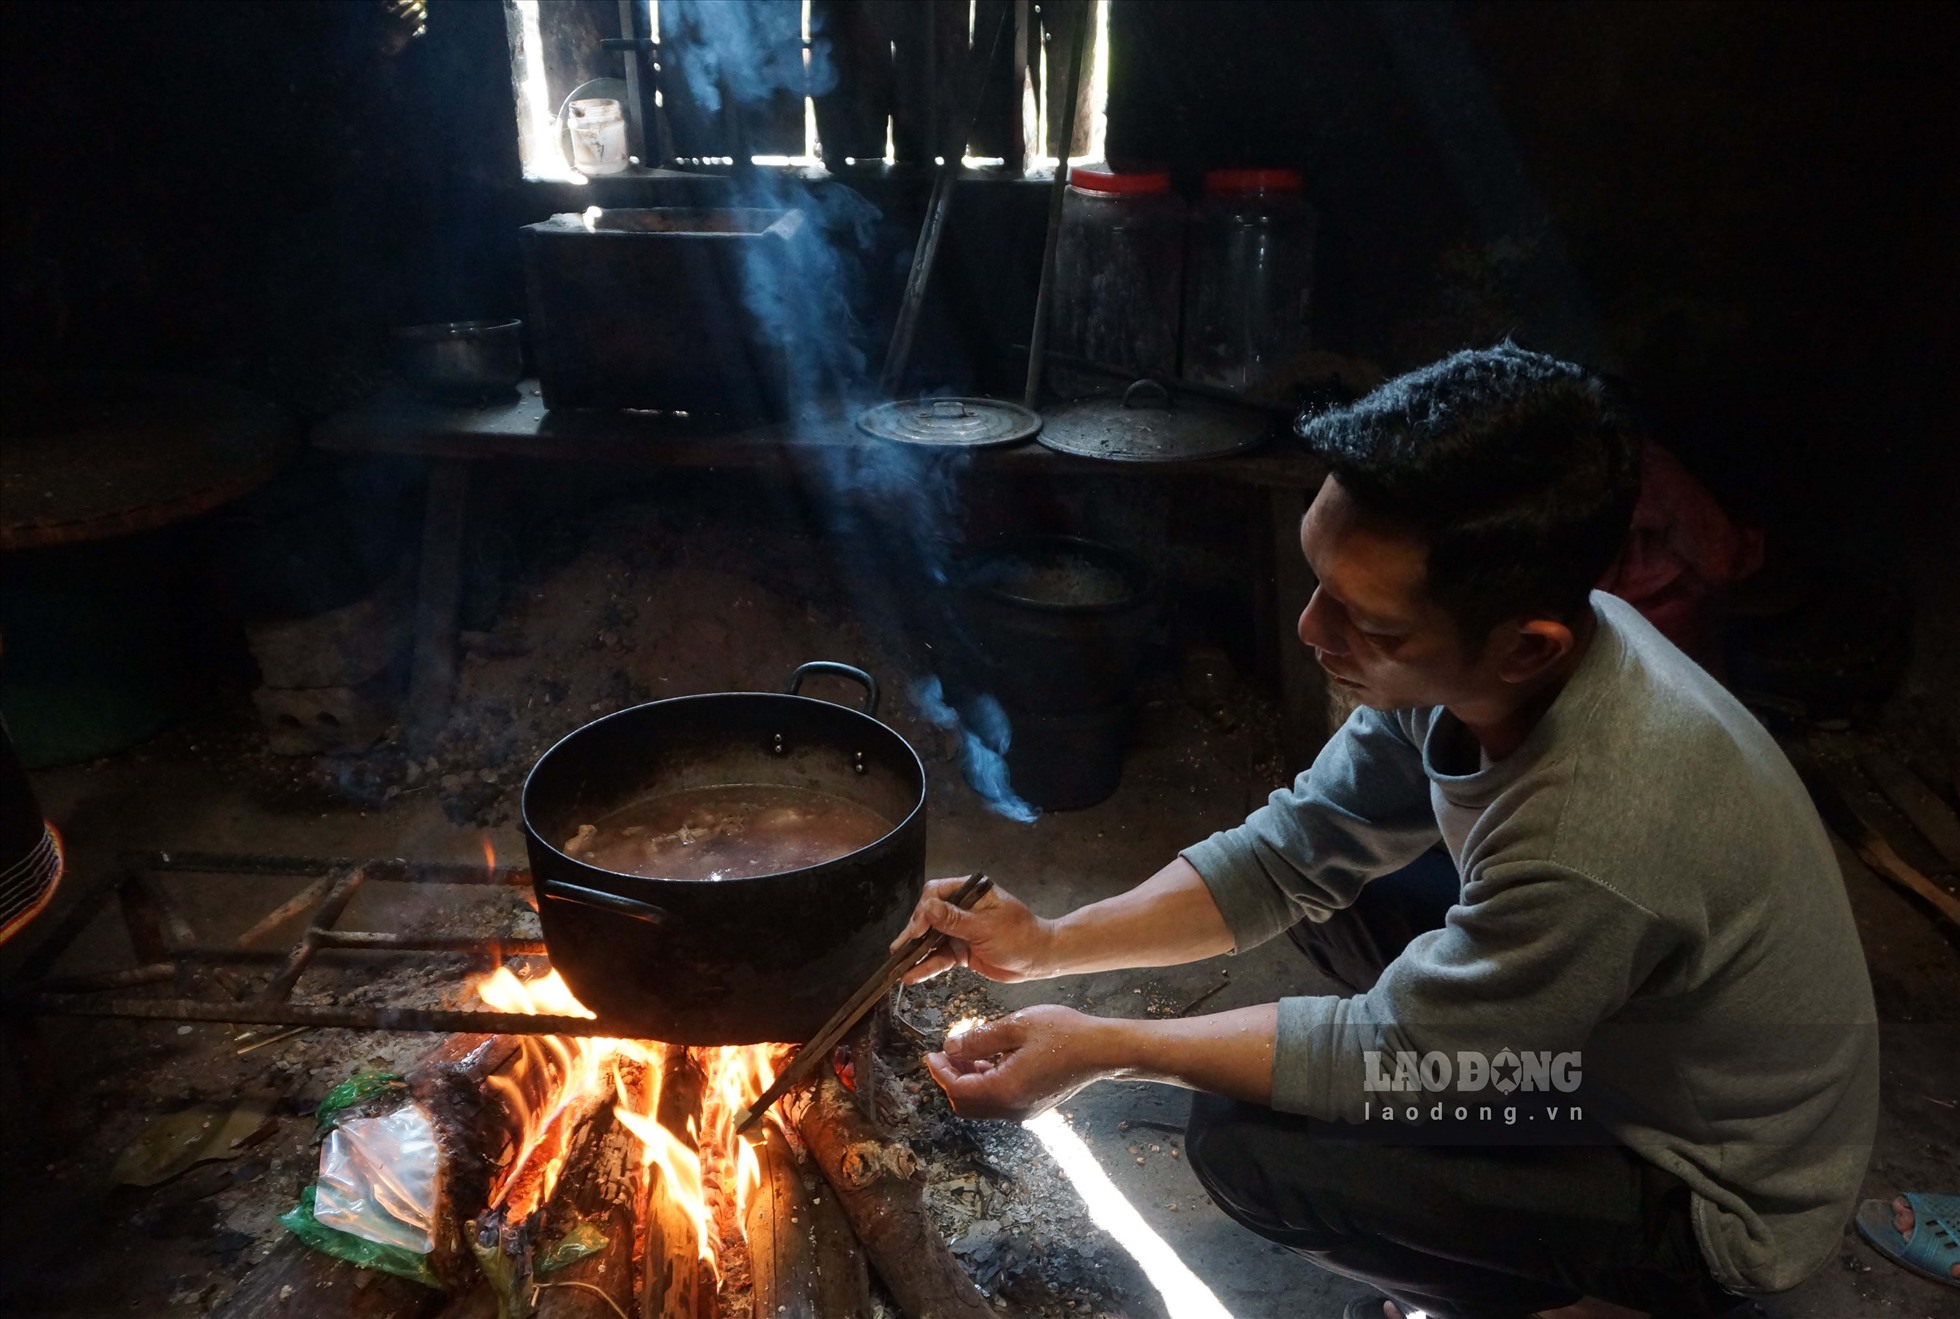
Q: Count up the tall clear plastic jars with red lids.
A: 2